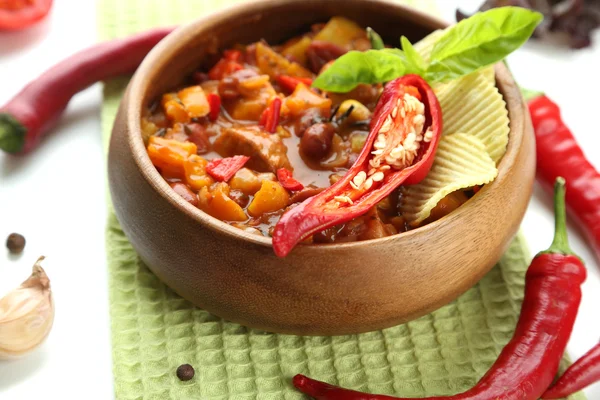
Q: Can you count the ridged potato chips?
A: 3